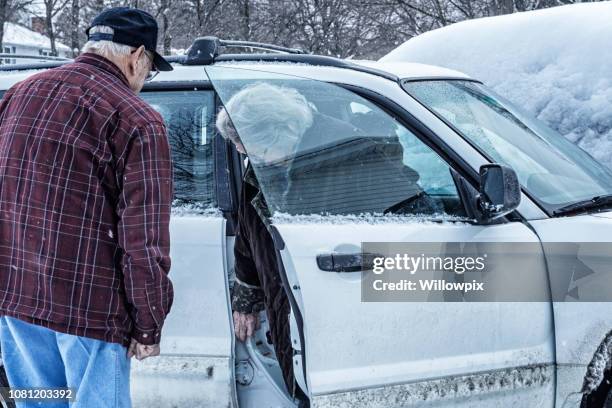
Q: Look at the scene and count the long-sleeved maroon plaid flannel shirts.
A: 1